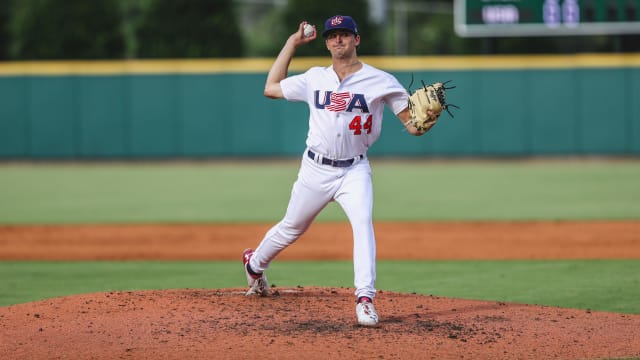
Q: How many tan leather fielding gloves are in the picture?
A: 1